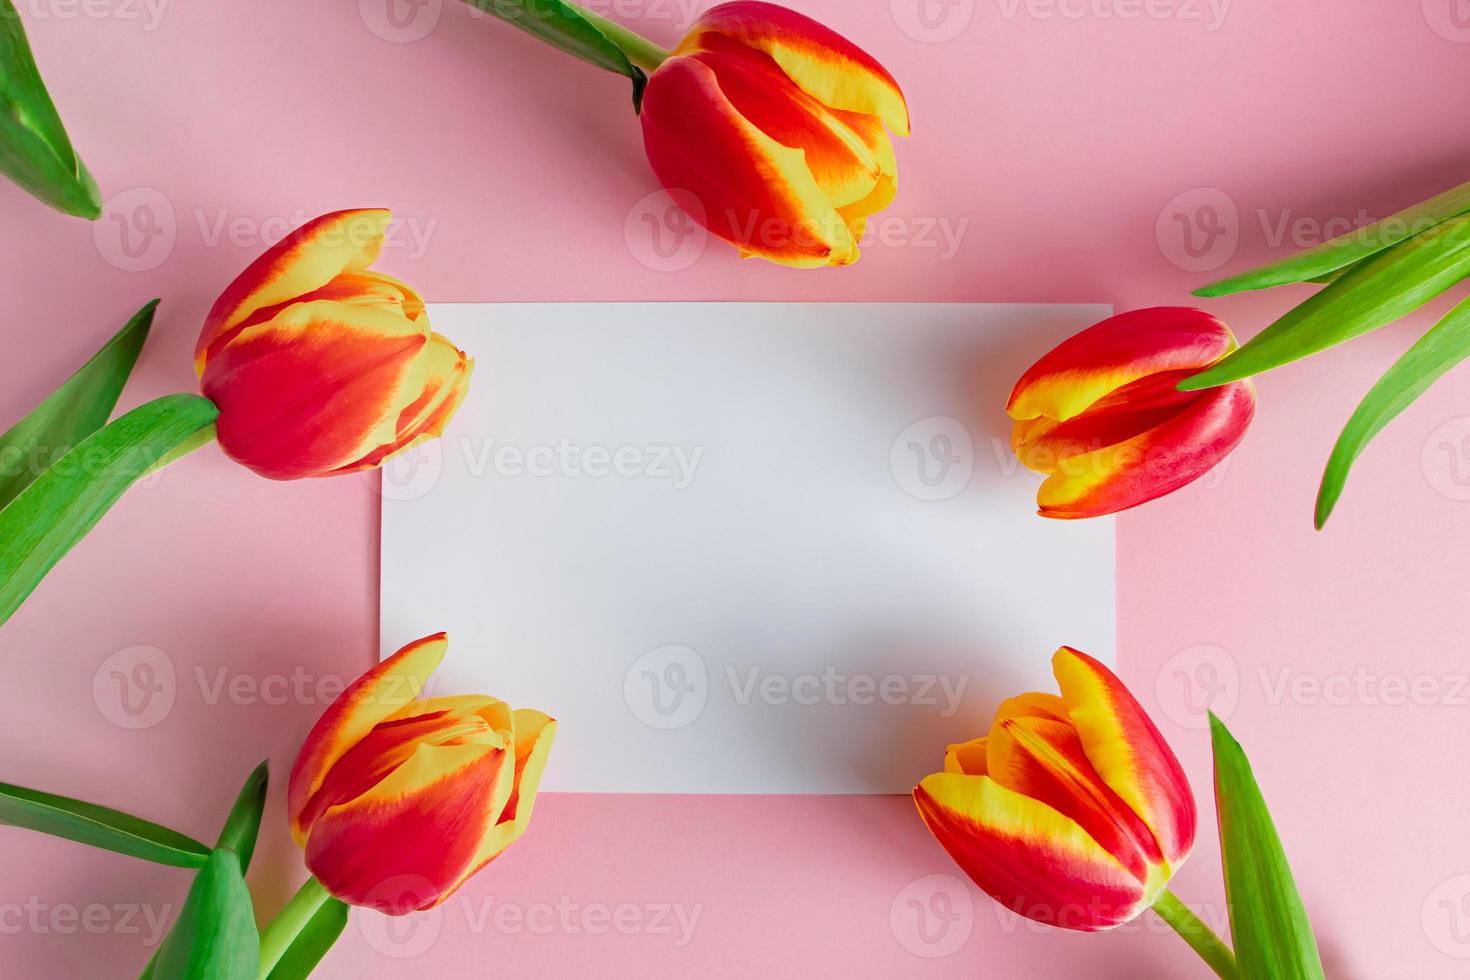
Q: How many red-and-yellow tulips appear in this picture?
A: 5